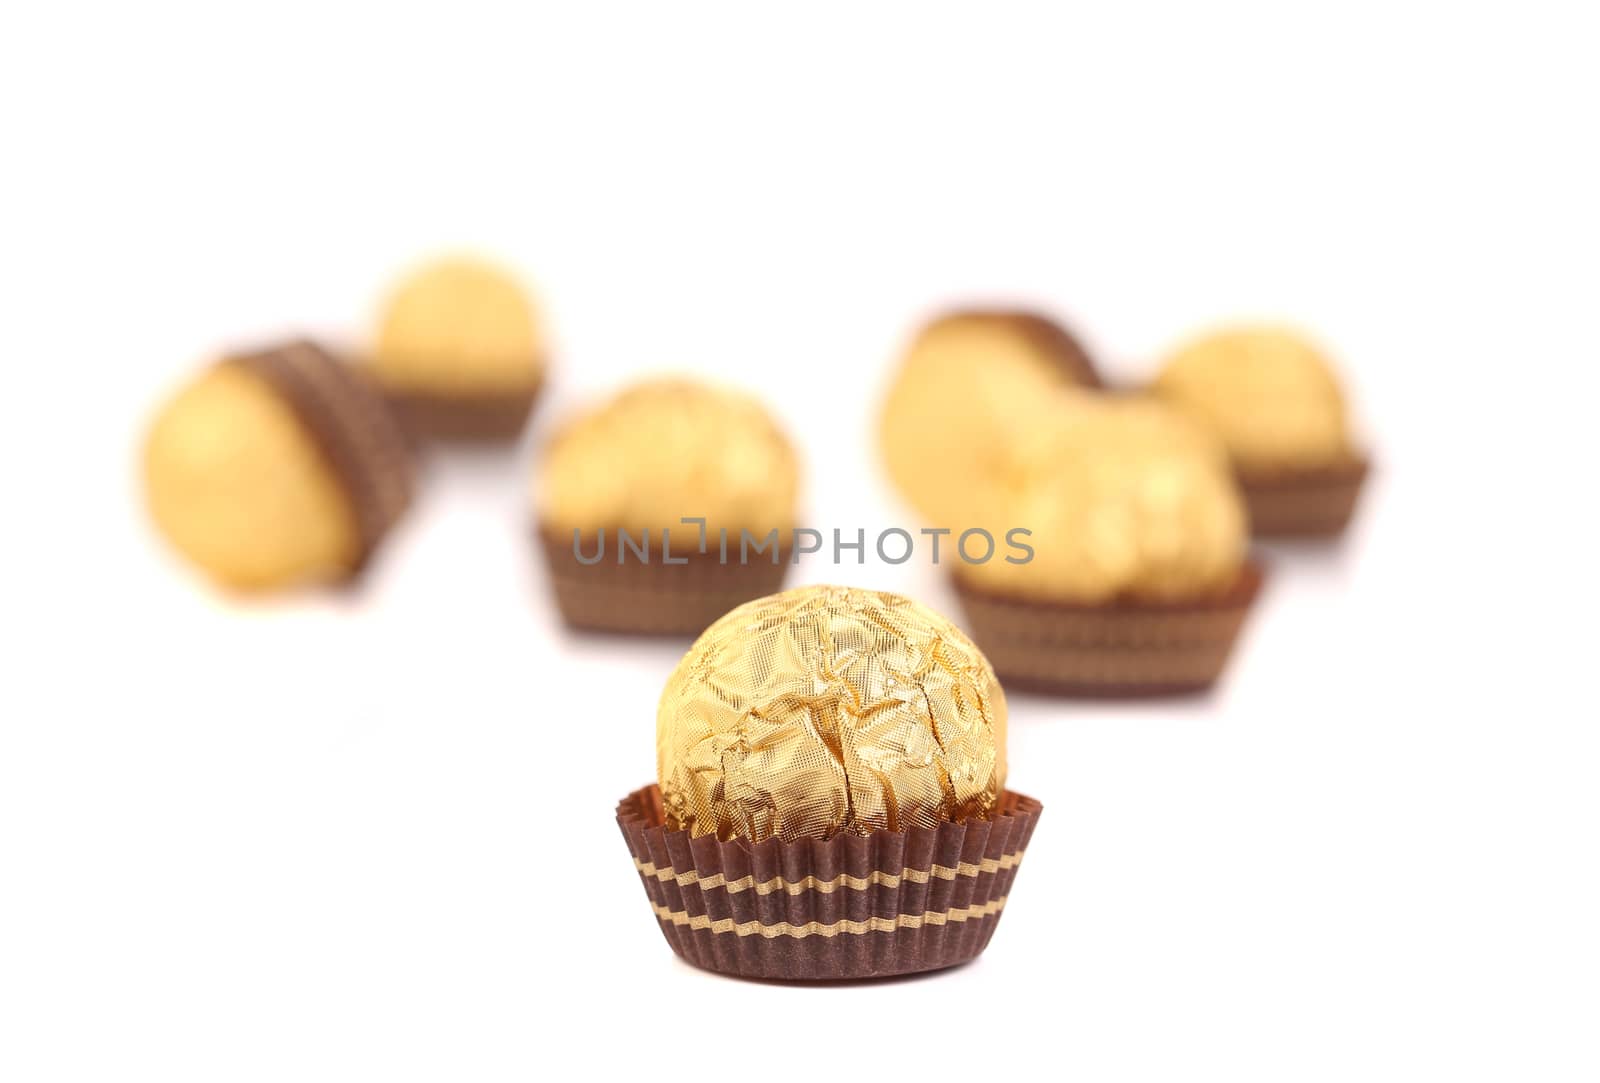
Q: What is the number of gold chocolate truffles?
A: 7